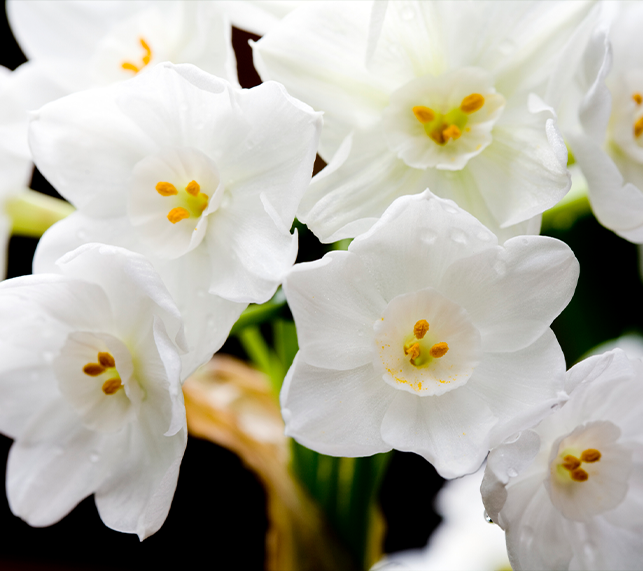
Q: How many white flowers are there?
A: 7